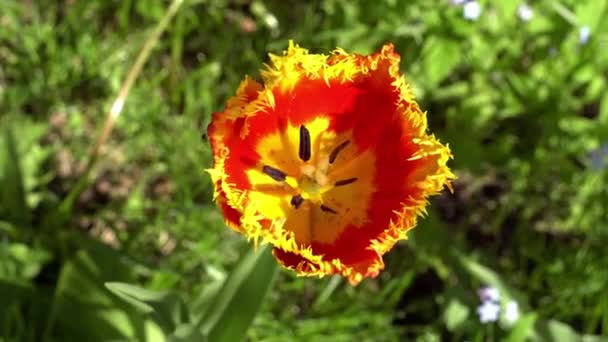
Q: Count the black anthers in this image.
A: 6